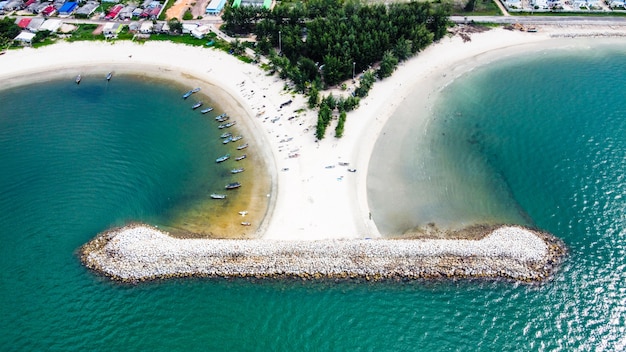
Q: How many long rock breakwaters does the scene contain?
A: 1